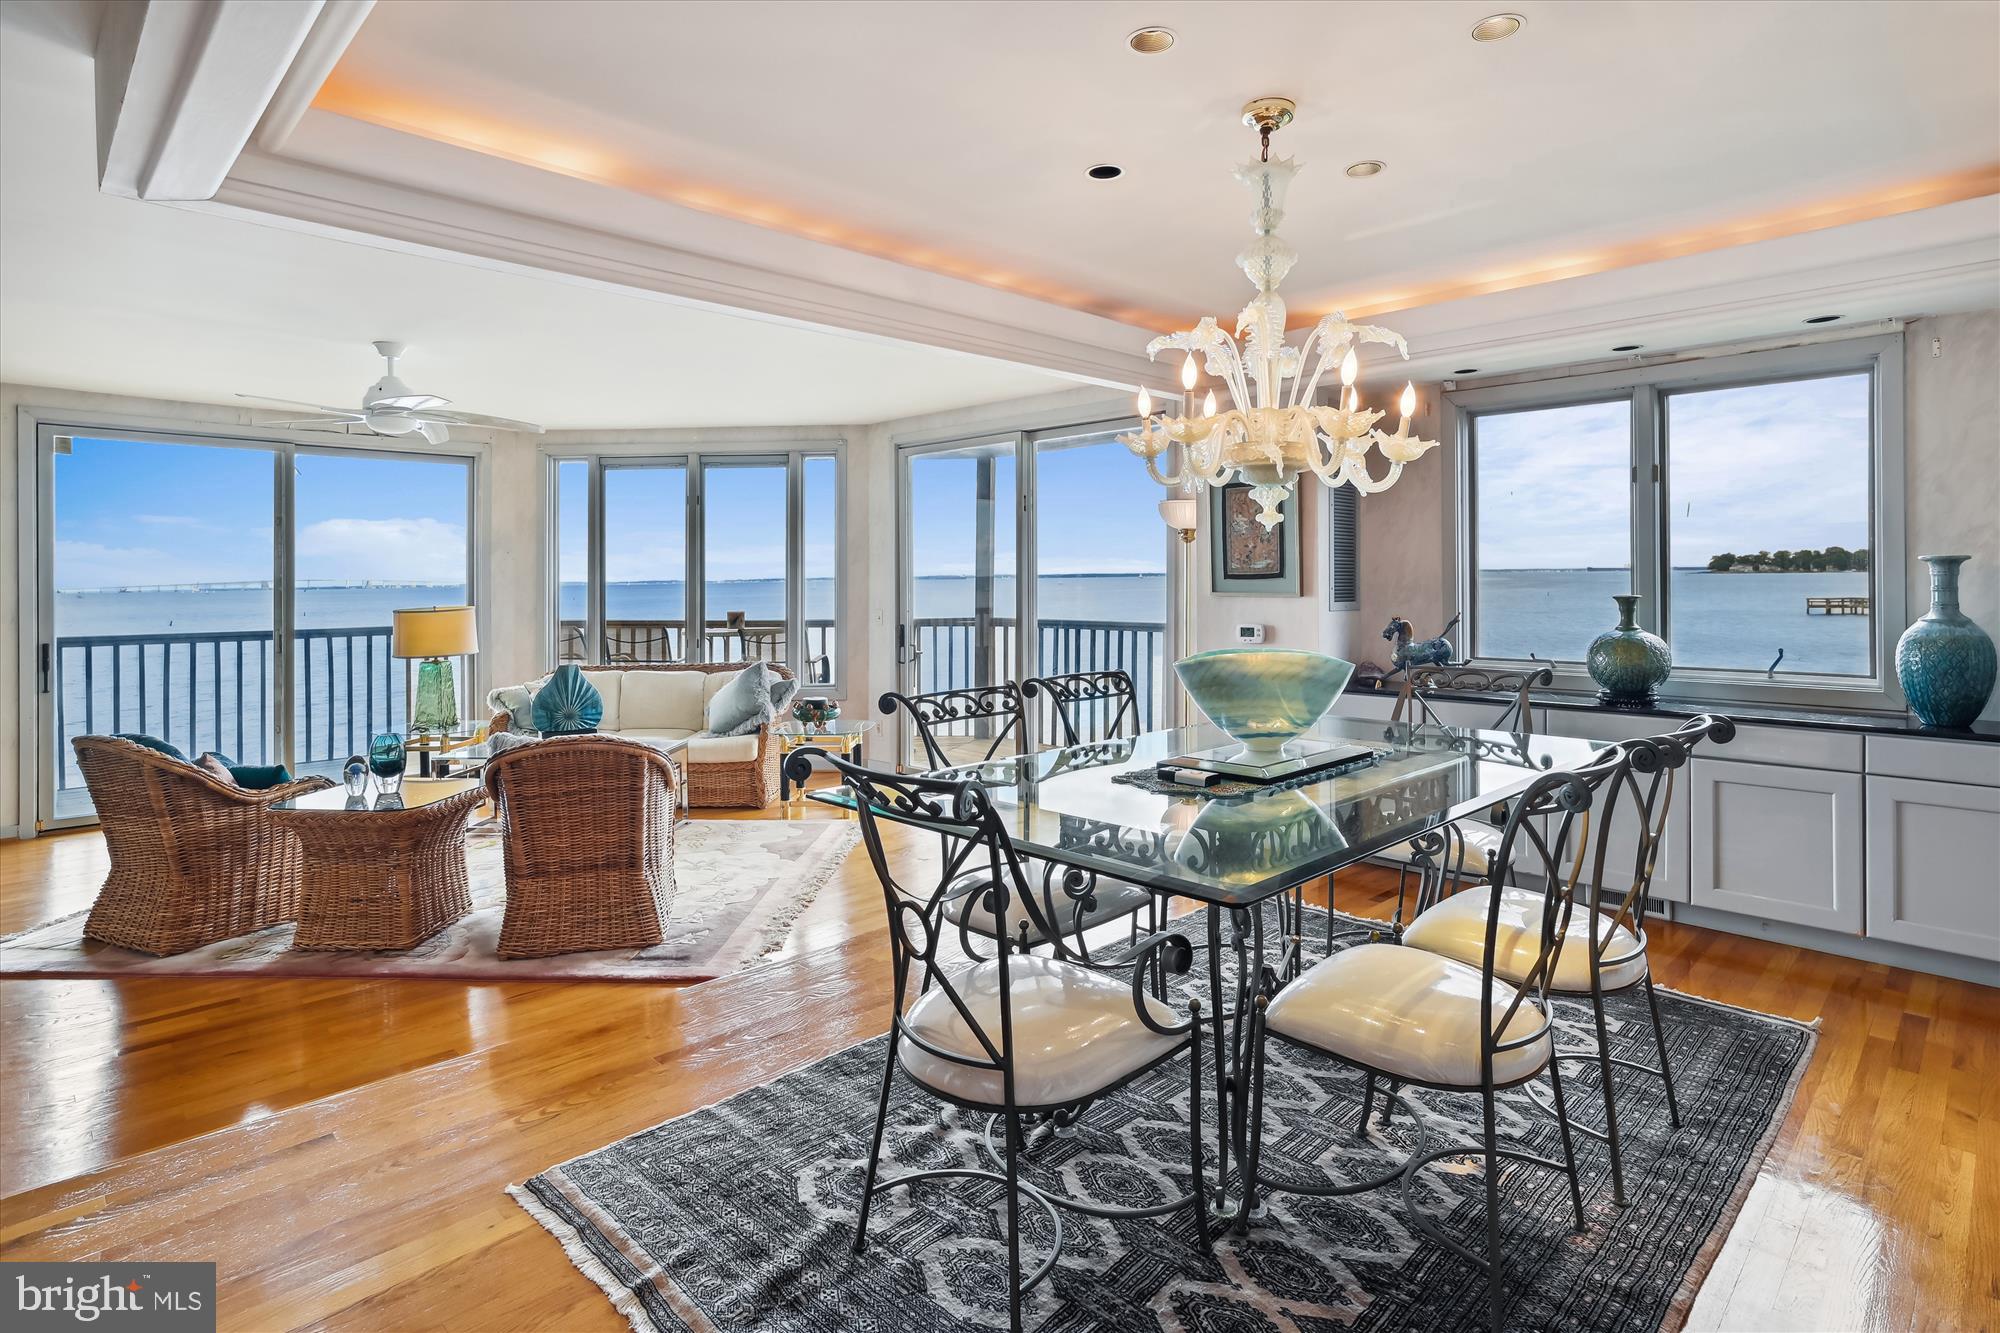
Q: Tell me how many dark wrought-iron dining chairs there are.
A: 6